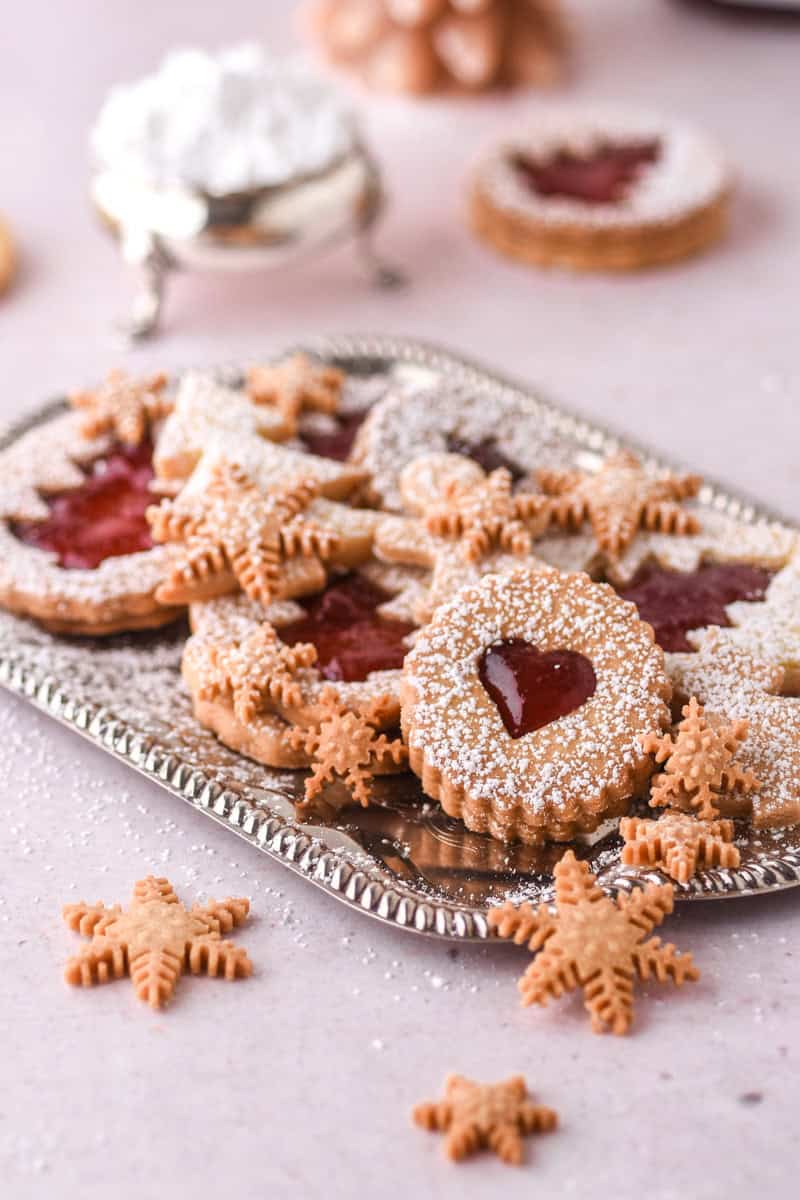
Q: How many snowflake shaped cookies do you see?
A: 12